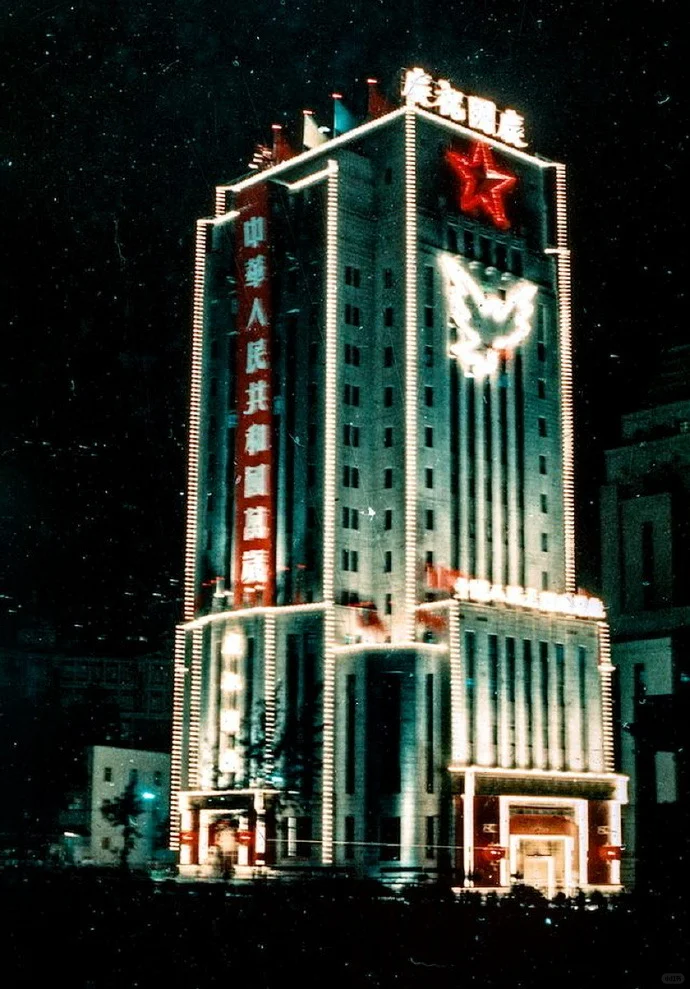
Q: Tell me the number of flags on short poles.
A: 4